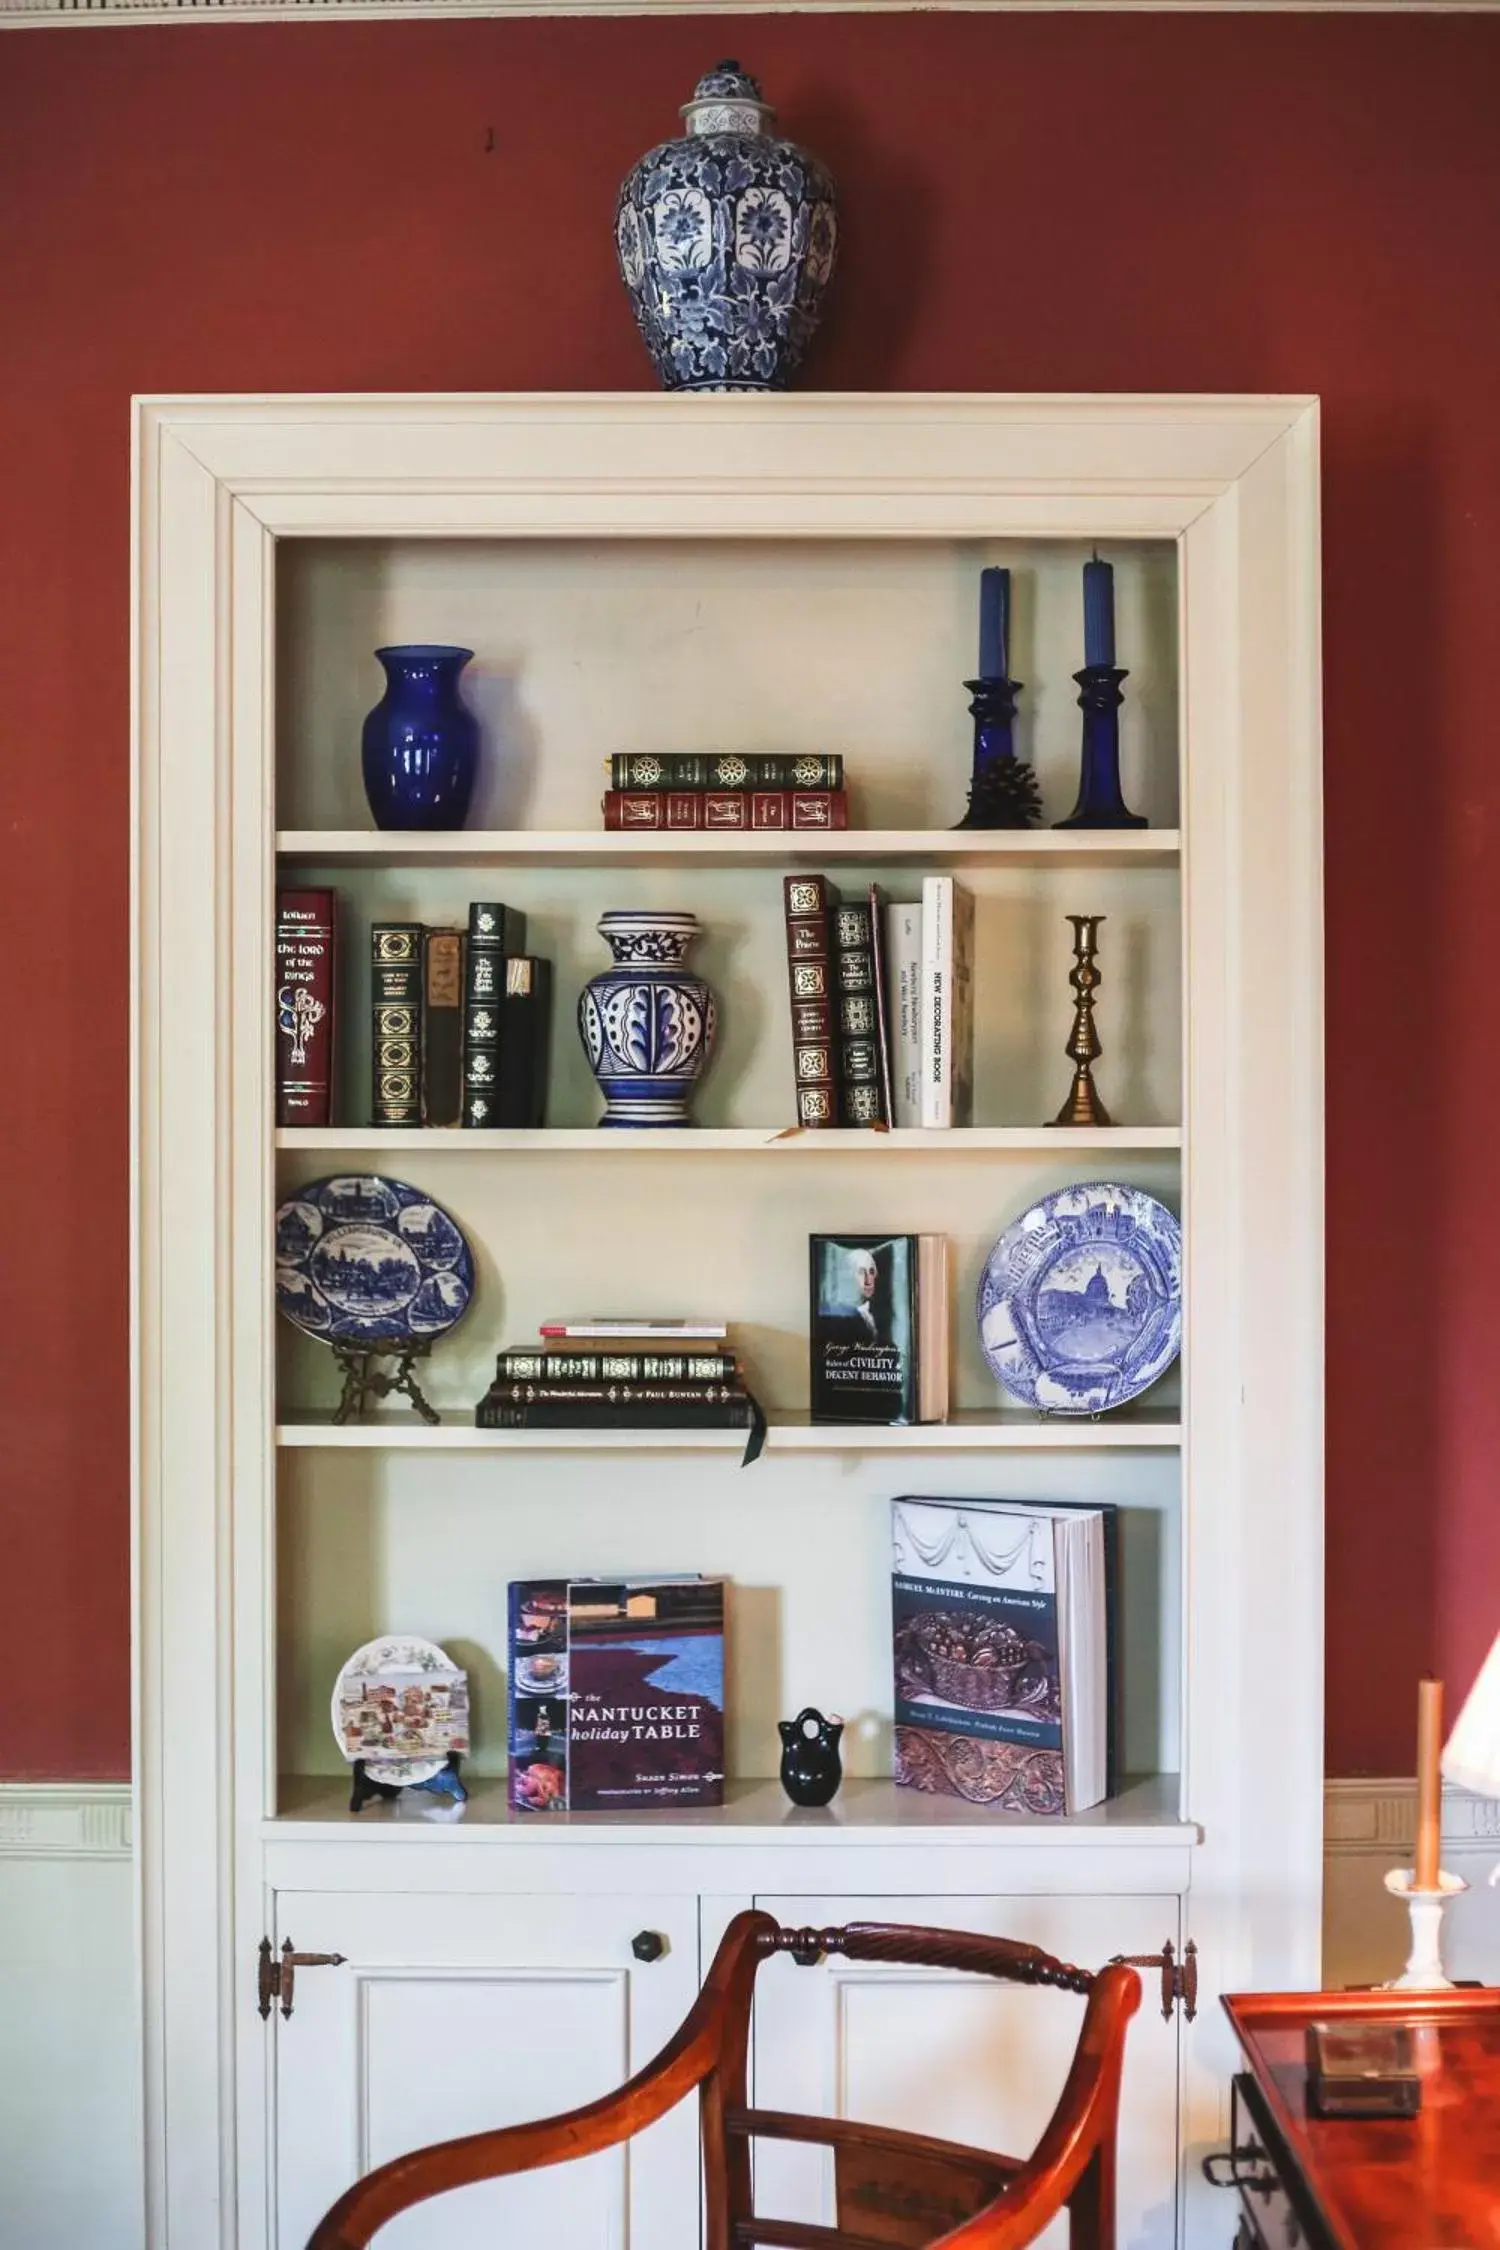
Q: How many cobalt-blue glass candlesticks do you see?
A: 2